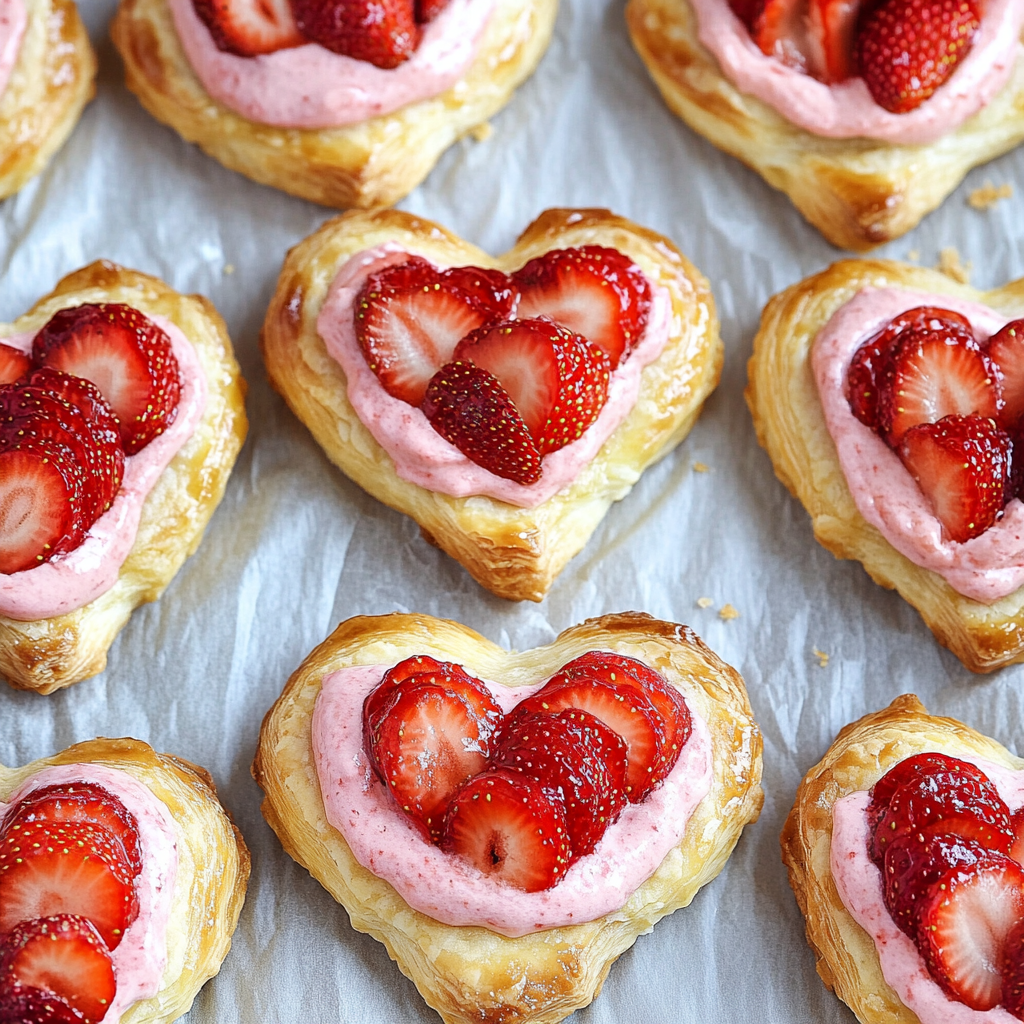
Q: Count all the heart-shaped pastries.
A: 9